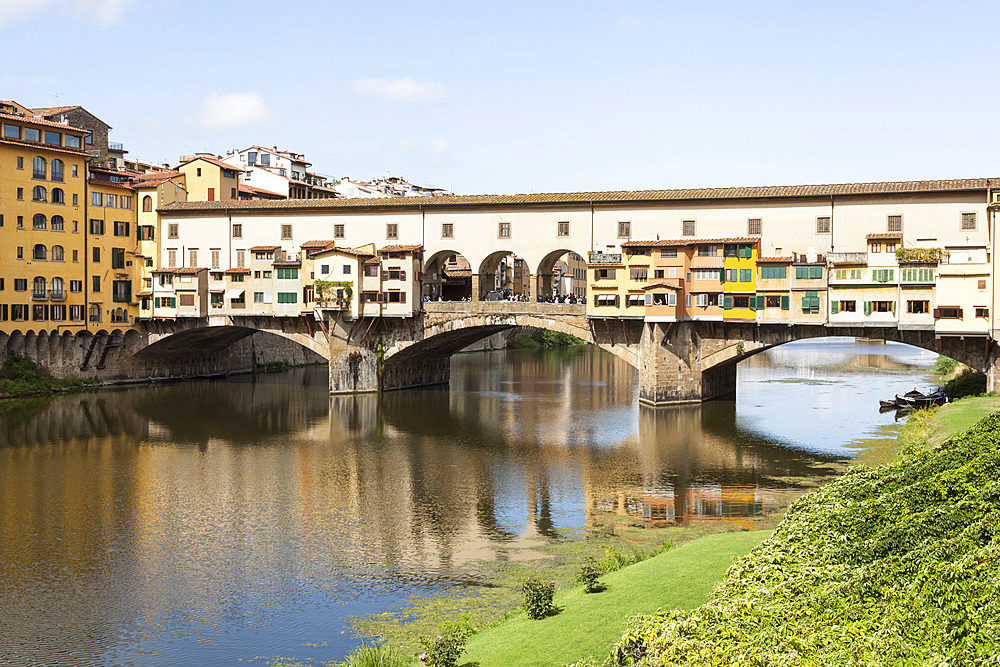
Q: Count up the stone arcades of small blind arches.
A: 1